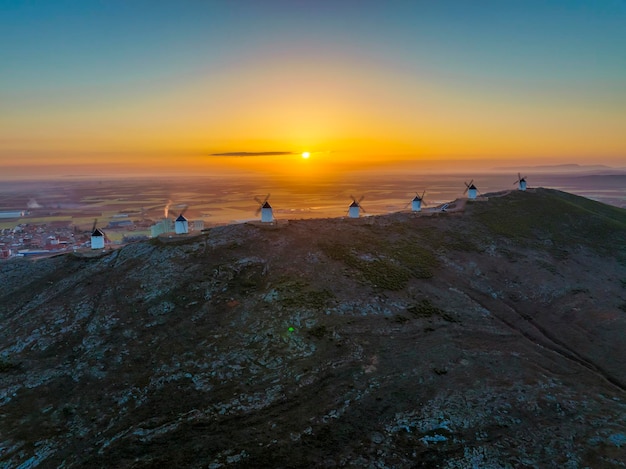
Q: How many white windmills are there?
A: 7